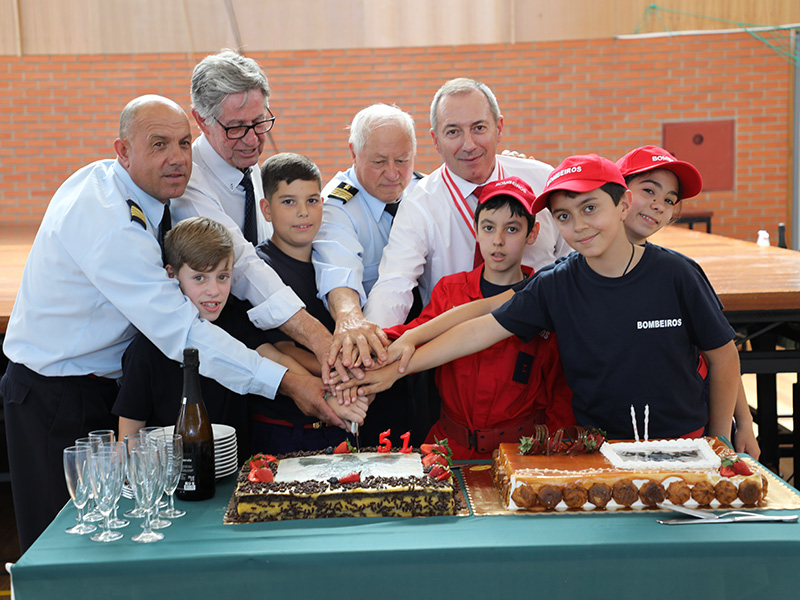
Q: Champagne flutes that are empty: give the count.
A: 10